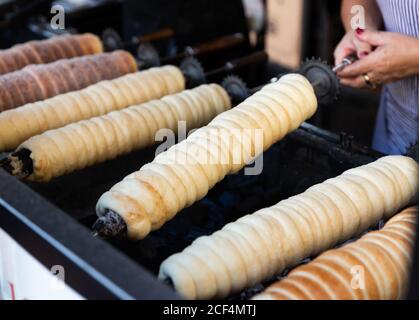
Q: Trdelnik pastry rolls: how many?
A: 7